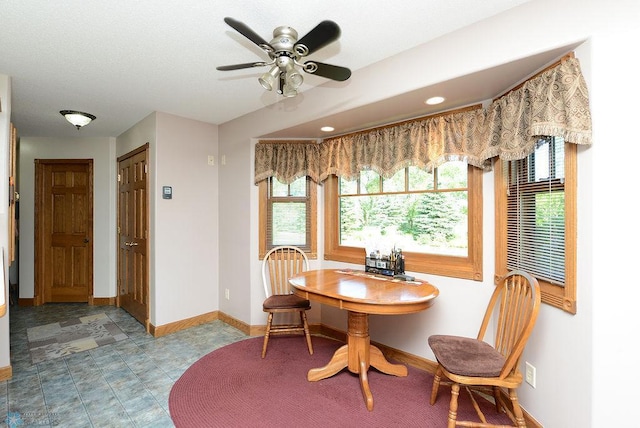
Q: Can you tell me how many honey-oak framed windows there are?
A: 3